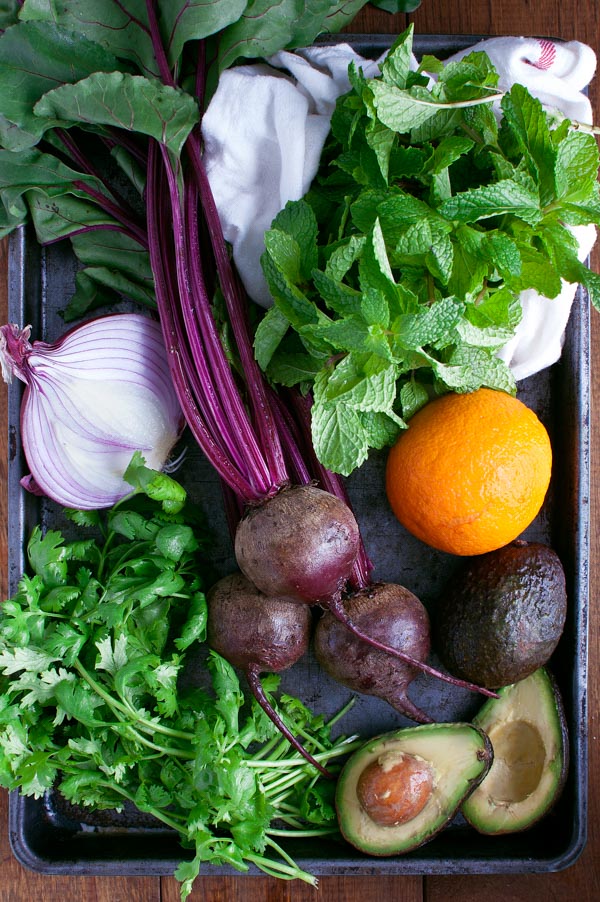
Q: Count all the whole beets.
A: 3